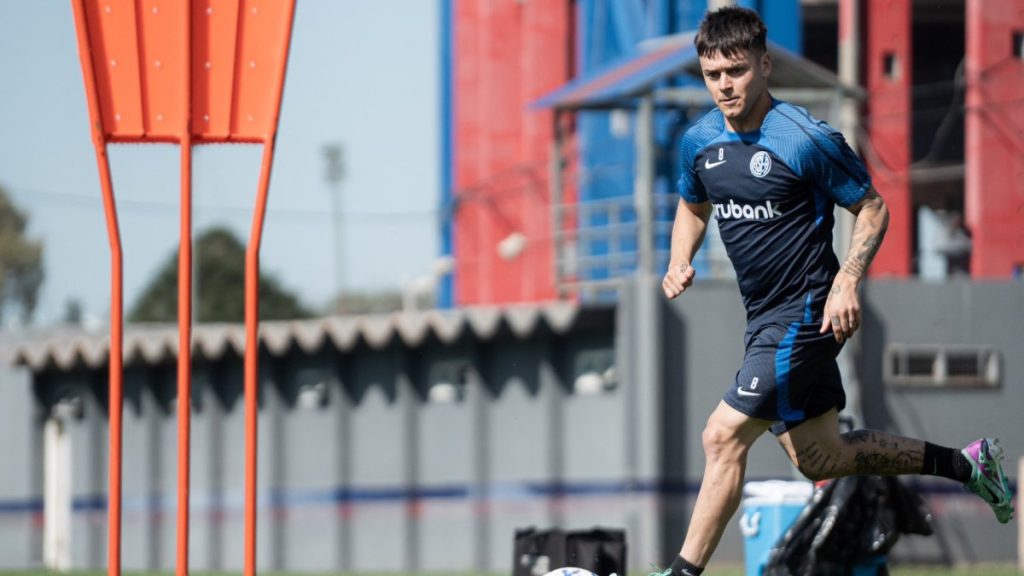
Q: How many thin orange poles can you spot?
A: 3